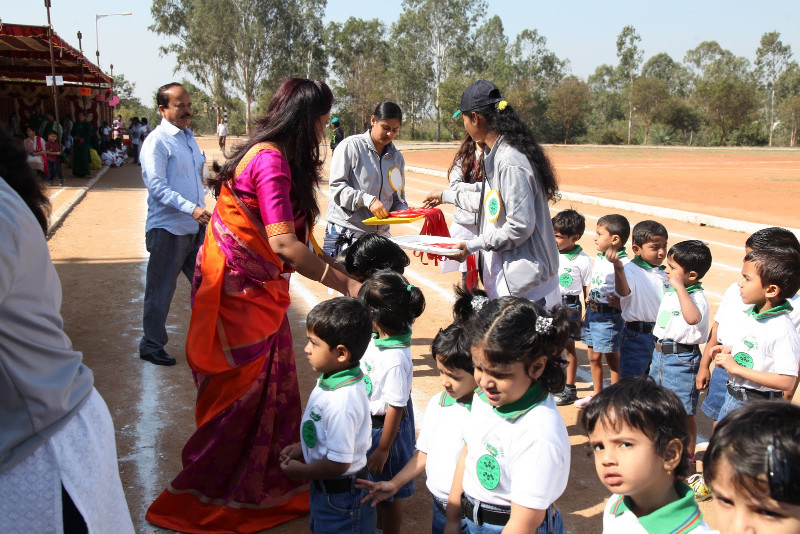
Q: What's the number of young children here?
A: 13